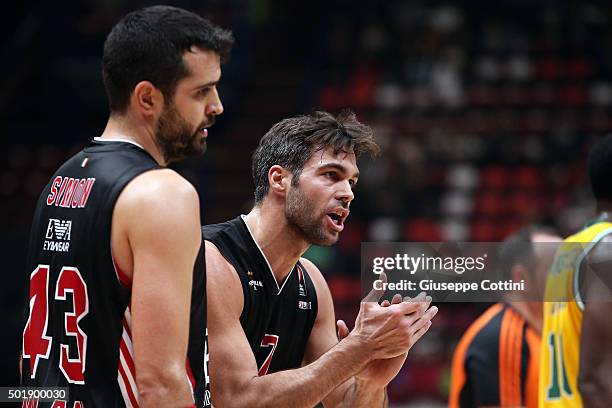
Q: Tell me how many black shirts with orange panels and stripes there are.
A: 1